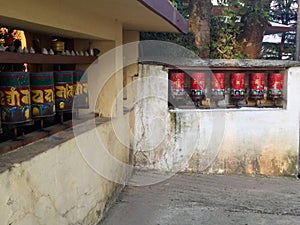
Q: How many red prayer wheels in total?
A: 6